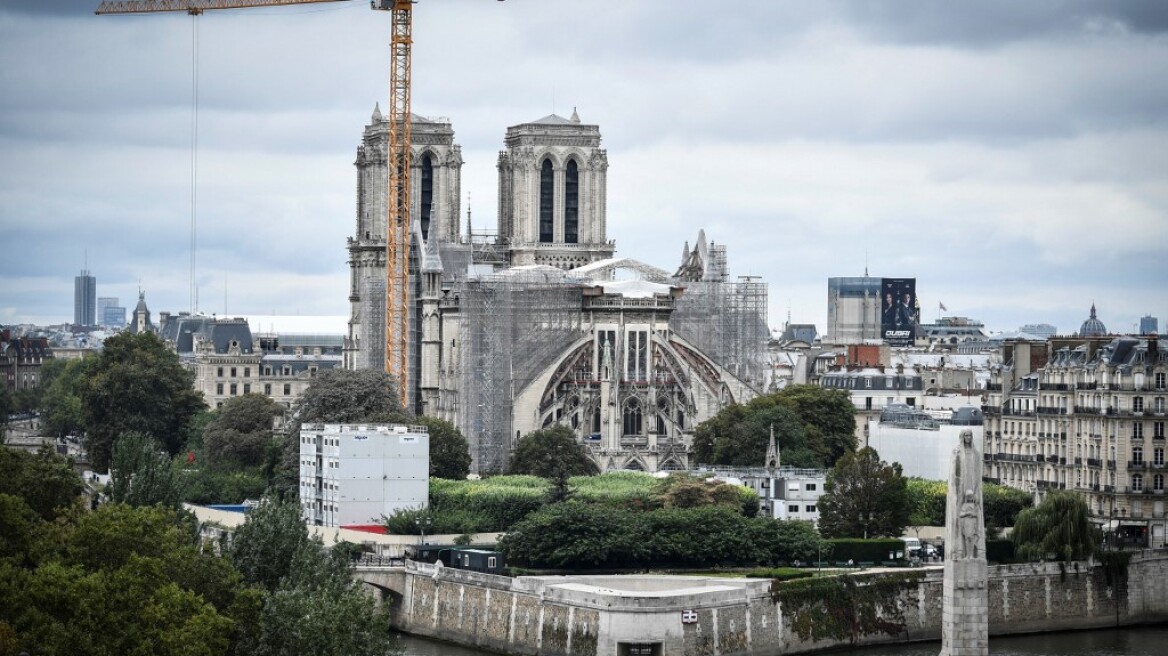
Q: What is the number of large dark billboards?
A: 1